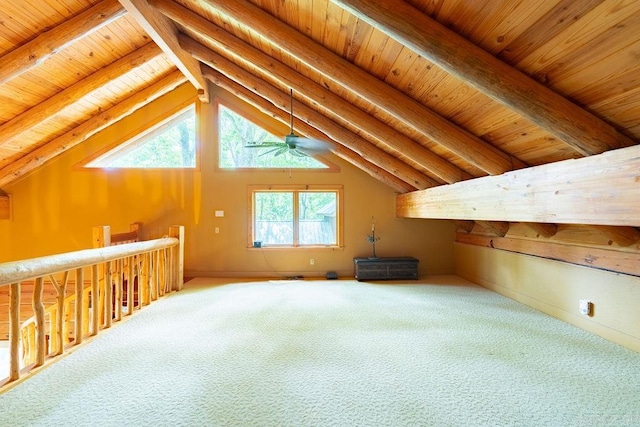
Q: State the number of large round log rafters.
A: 8